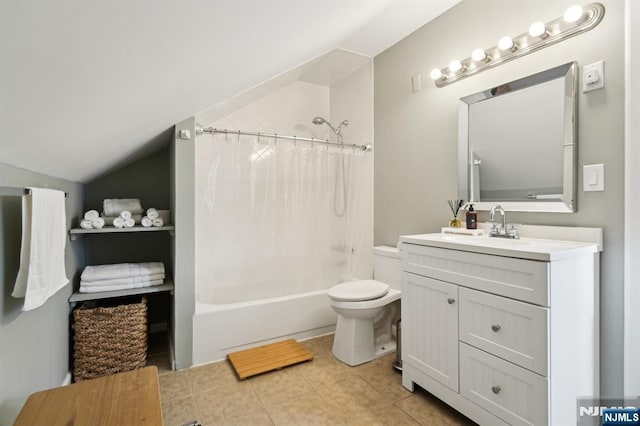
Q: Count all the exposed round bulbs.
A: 6